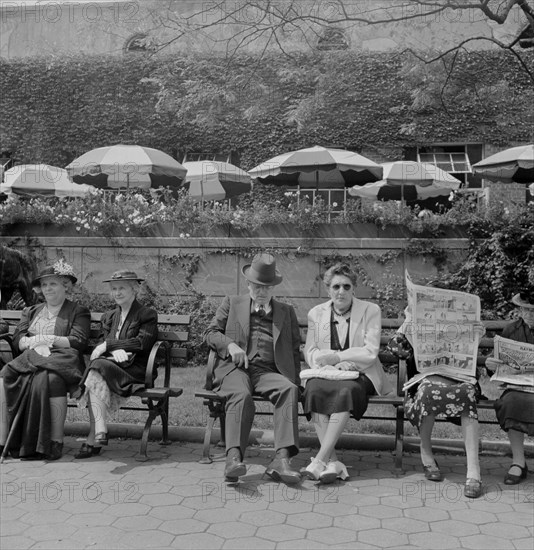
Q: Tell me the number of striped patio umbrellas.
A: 6